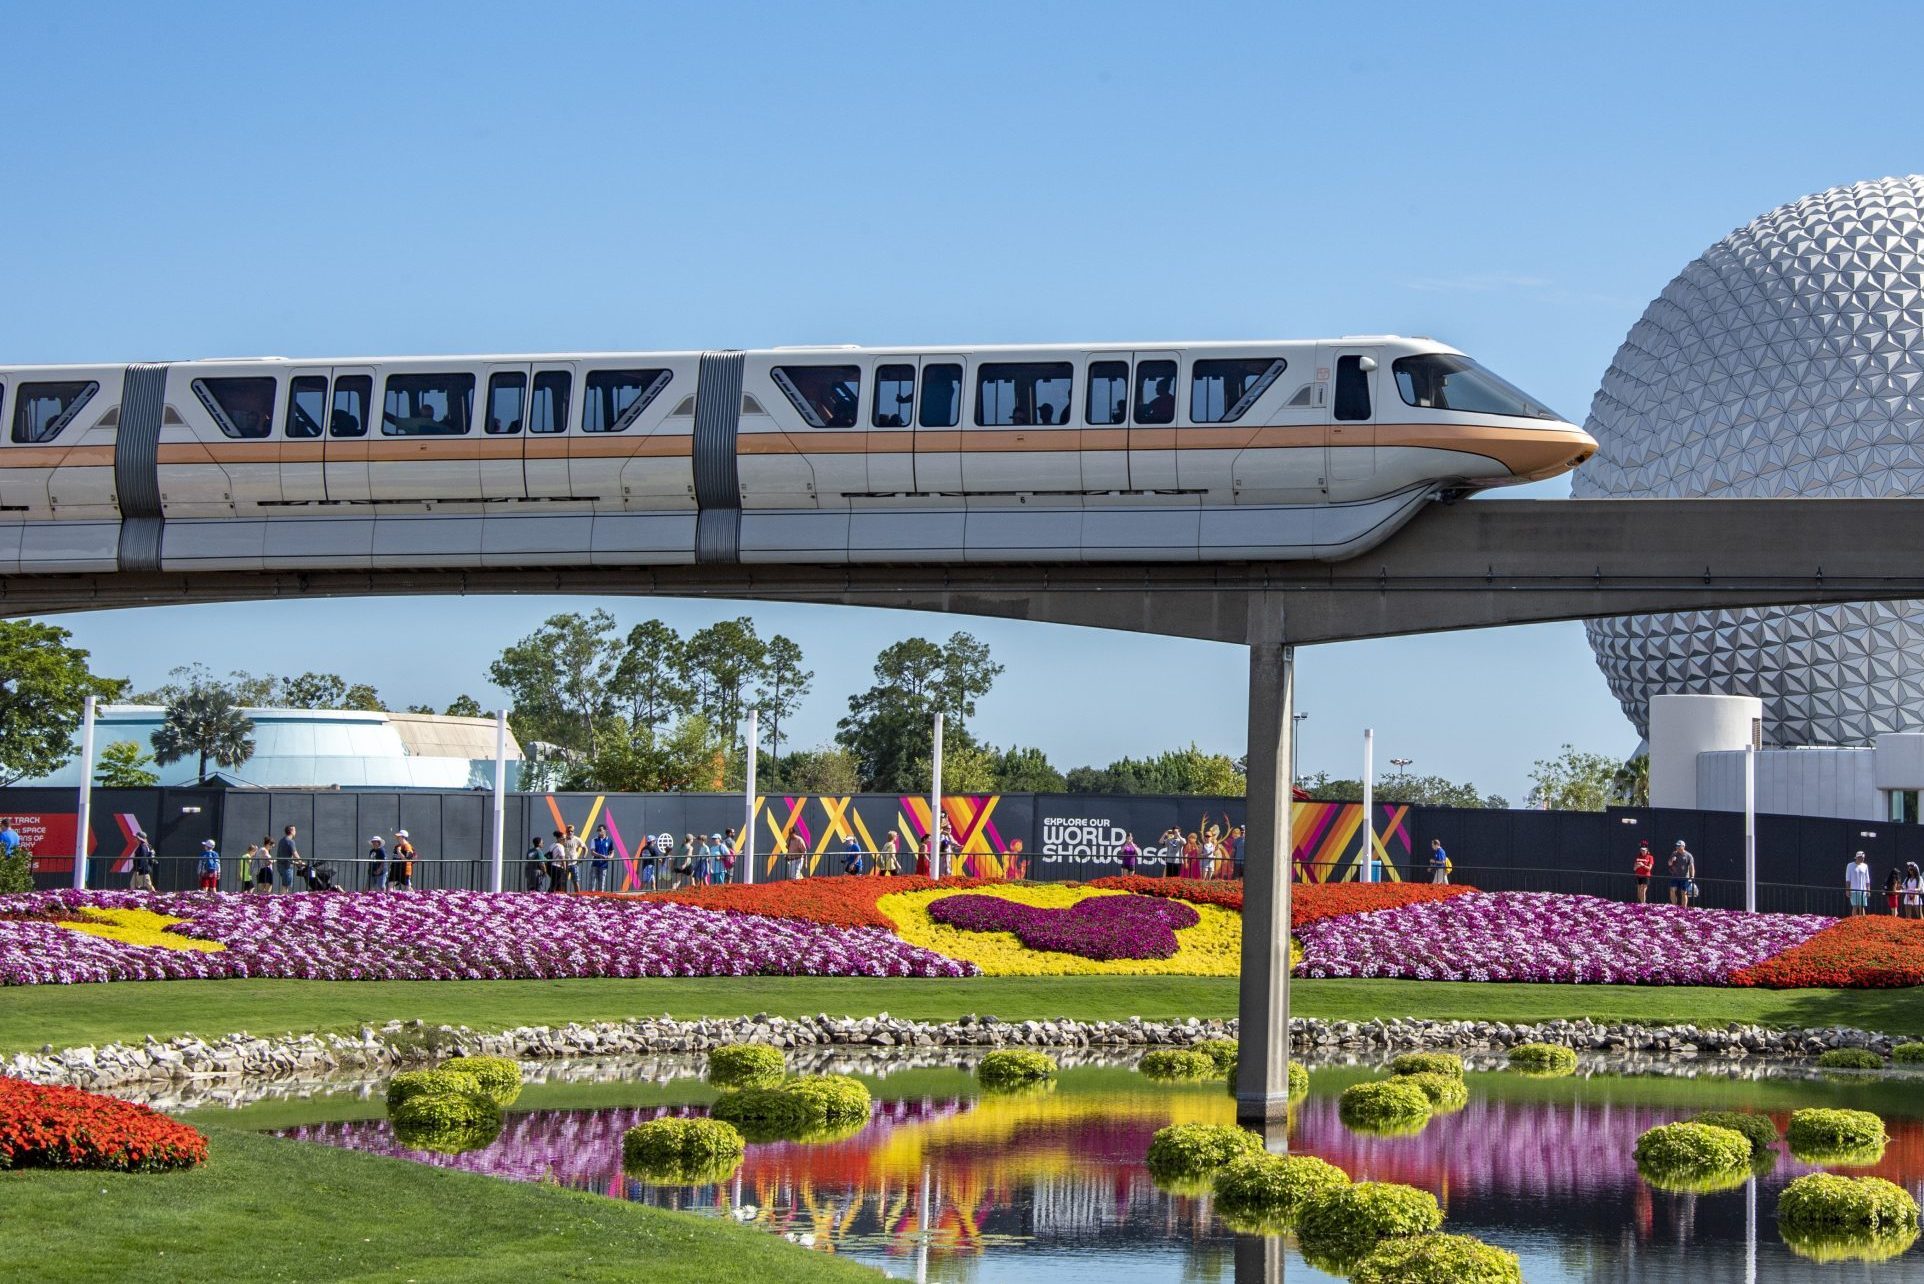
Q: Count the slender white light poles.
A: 6